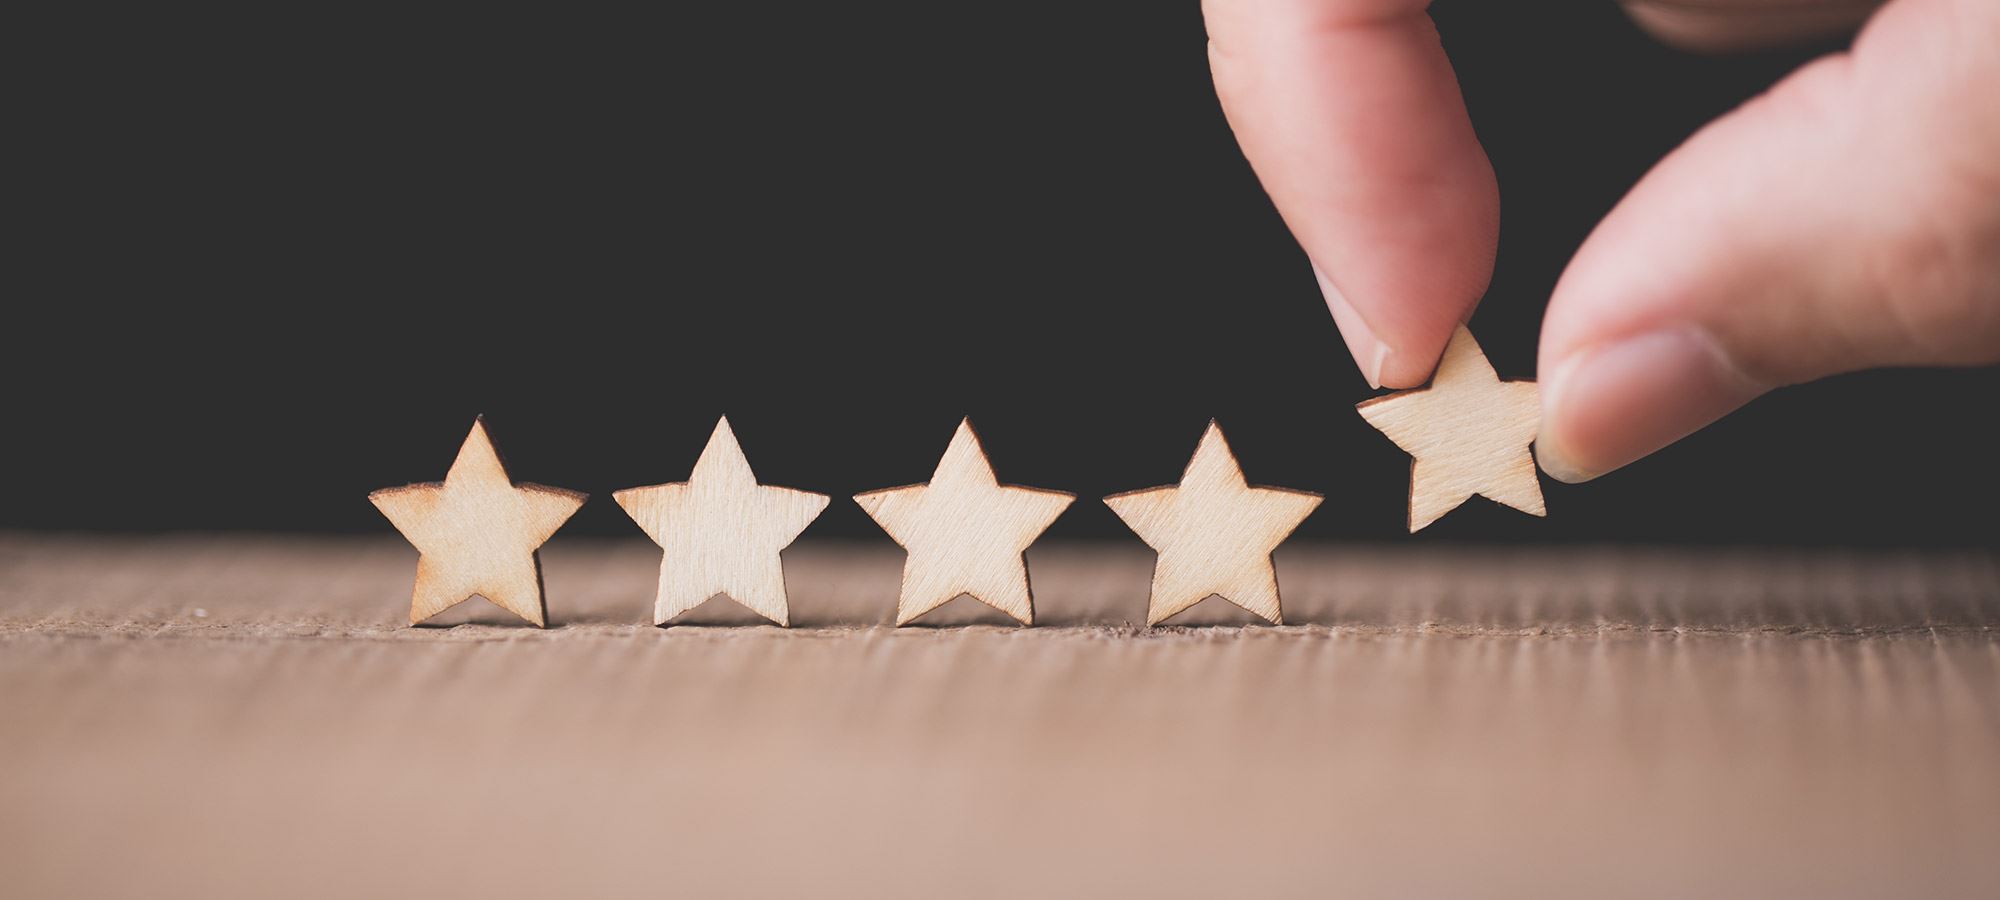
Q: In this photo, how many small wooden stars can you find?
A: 5